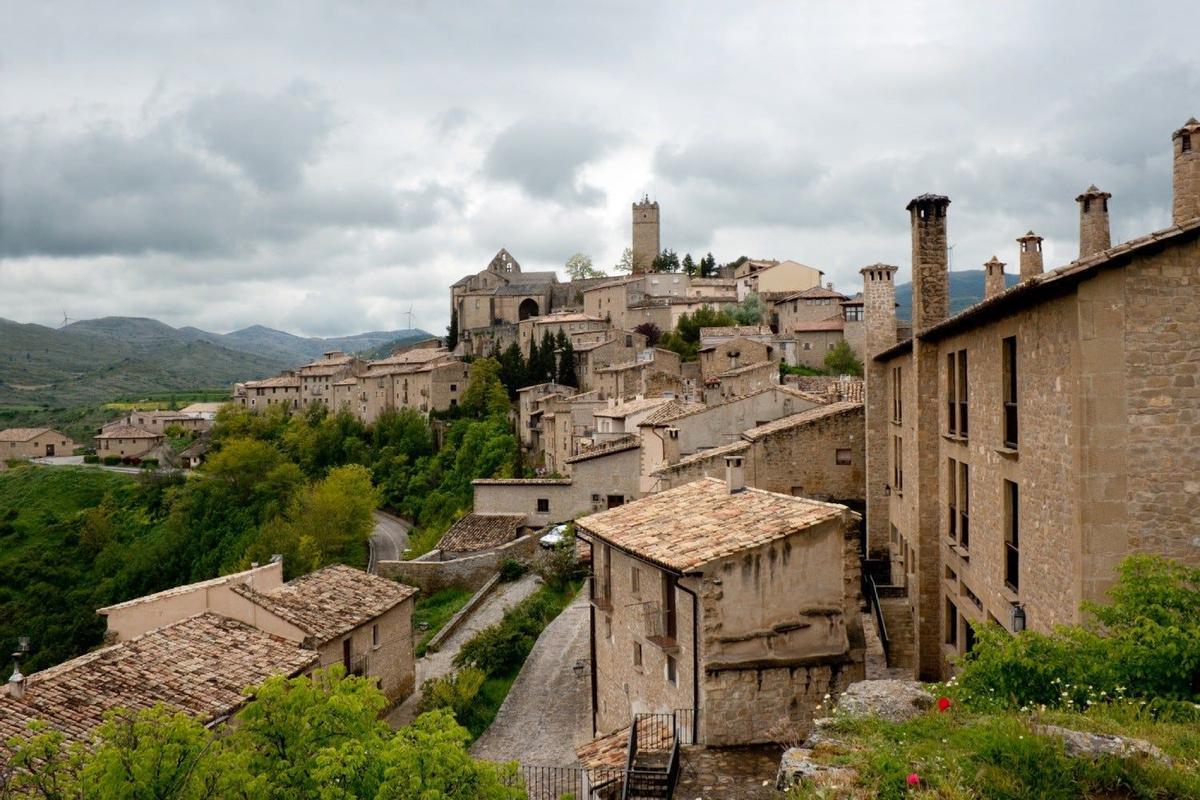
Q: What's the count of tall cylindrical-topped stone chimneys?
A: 6